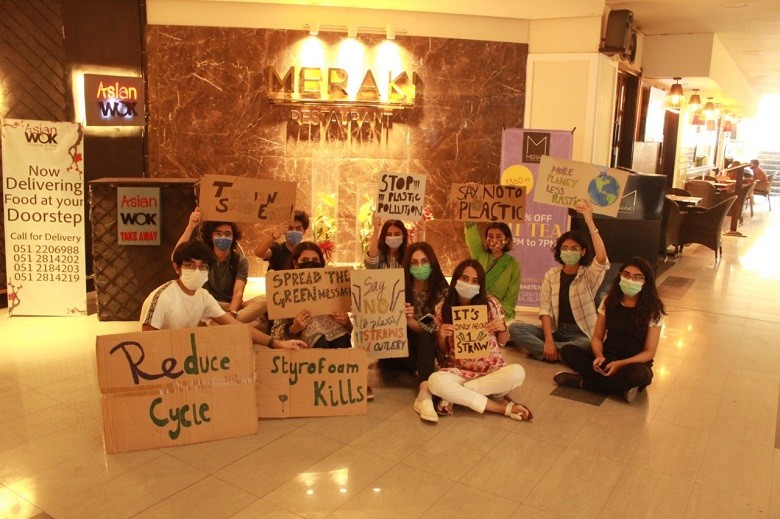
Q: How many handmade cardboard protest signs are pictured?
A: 9